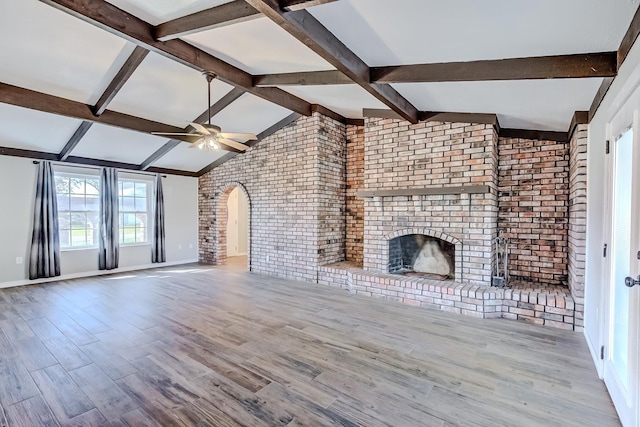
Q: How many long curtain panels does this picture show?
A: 3